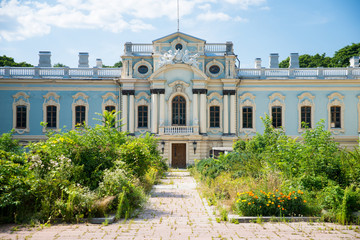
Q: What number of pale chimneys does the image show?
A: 7